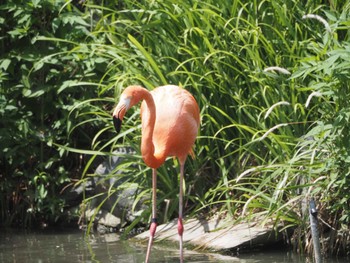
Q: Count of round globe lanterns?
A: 0